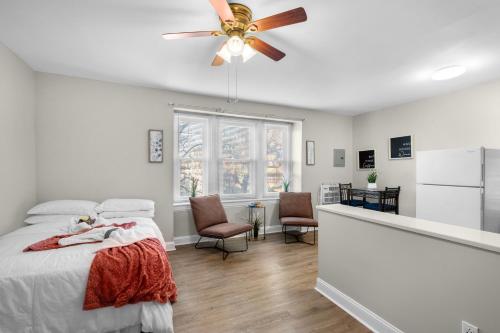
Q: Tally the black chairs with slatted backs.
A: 2